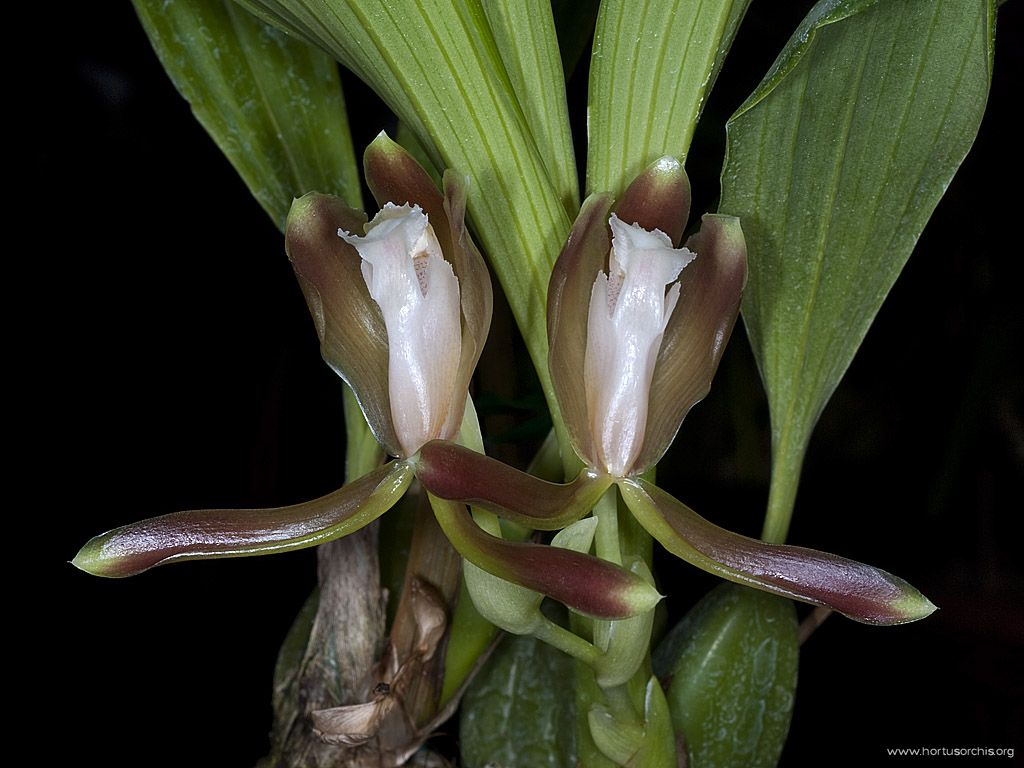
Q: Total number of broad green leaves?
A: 5